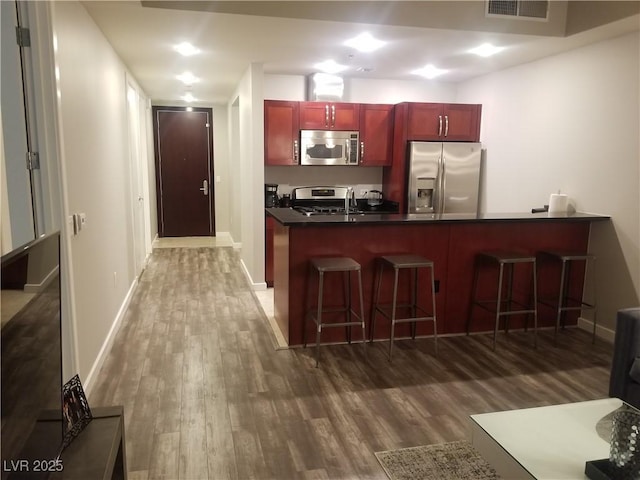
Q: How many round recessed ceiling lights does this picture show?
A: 7